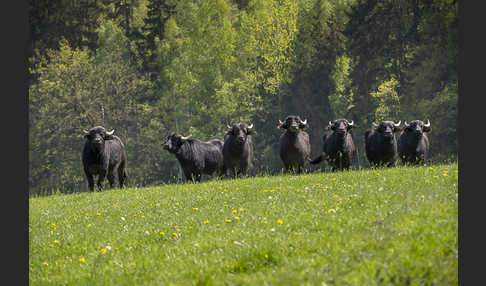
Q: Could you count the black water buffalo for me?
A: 7